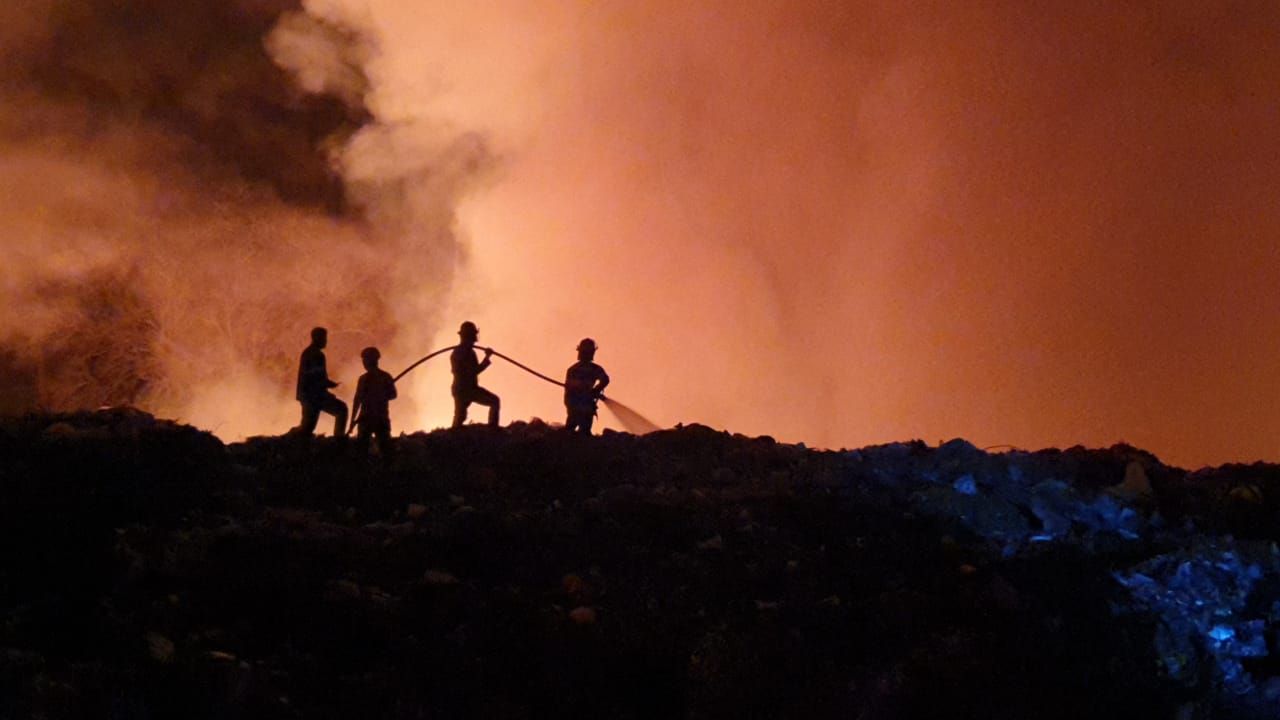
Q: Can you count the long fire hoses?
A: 1